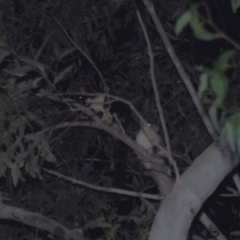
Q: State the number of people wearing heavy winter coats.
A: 0